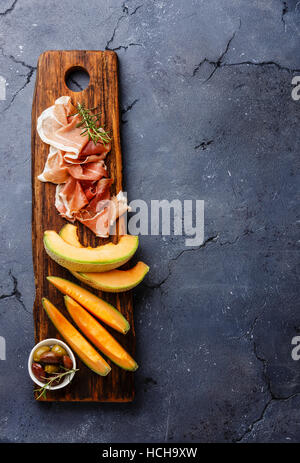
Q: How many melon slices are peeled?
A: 0